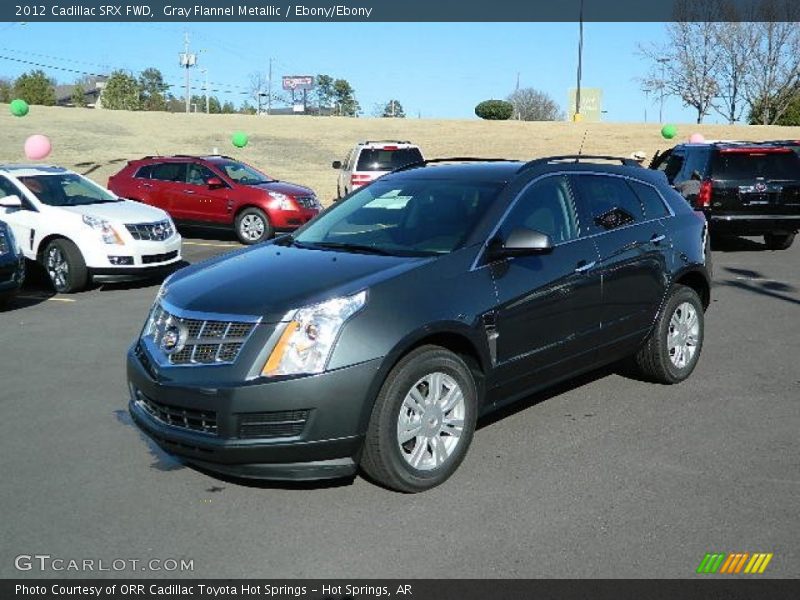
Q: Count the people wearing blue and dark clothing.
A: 0